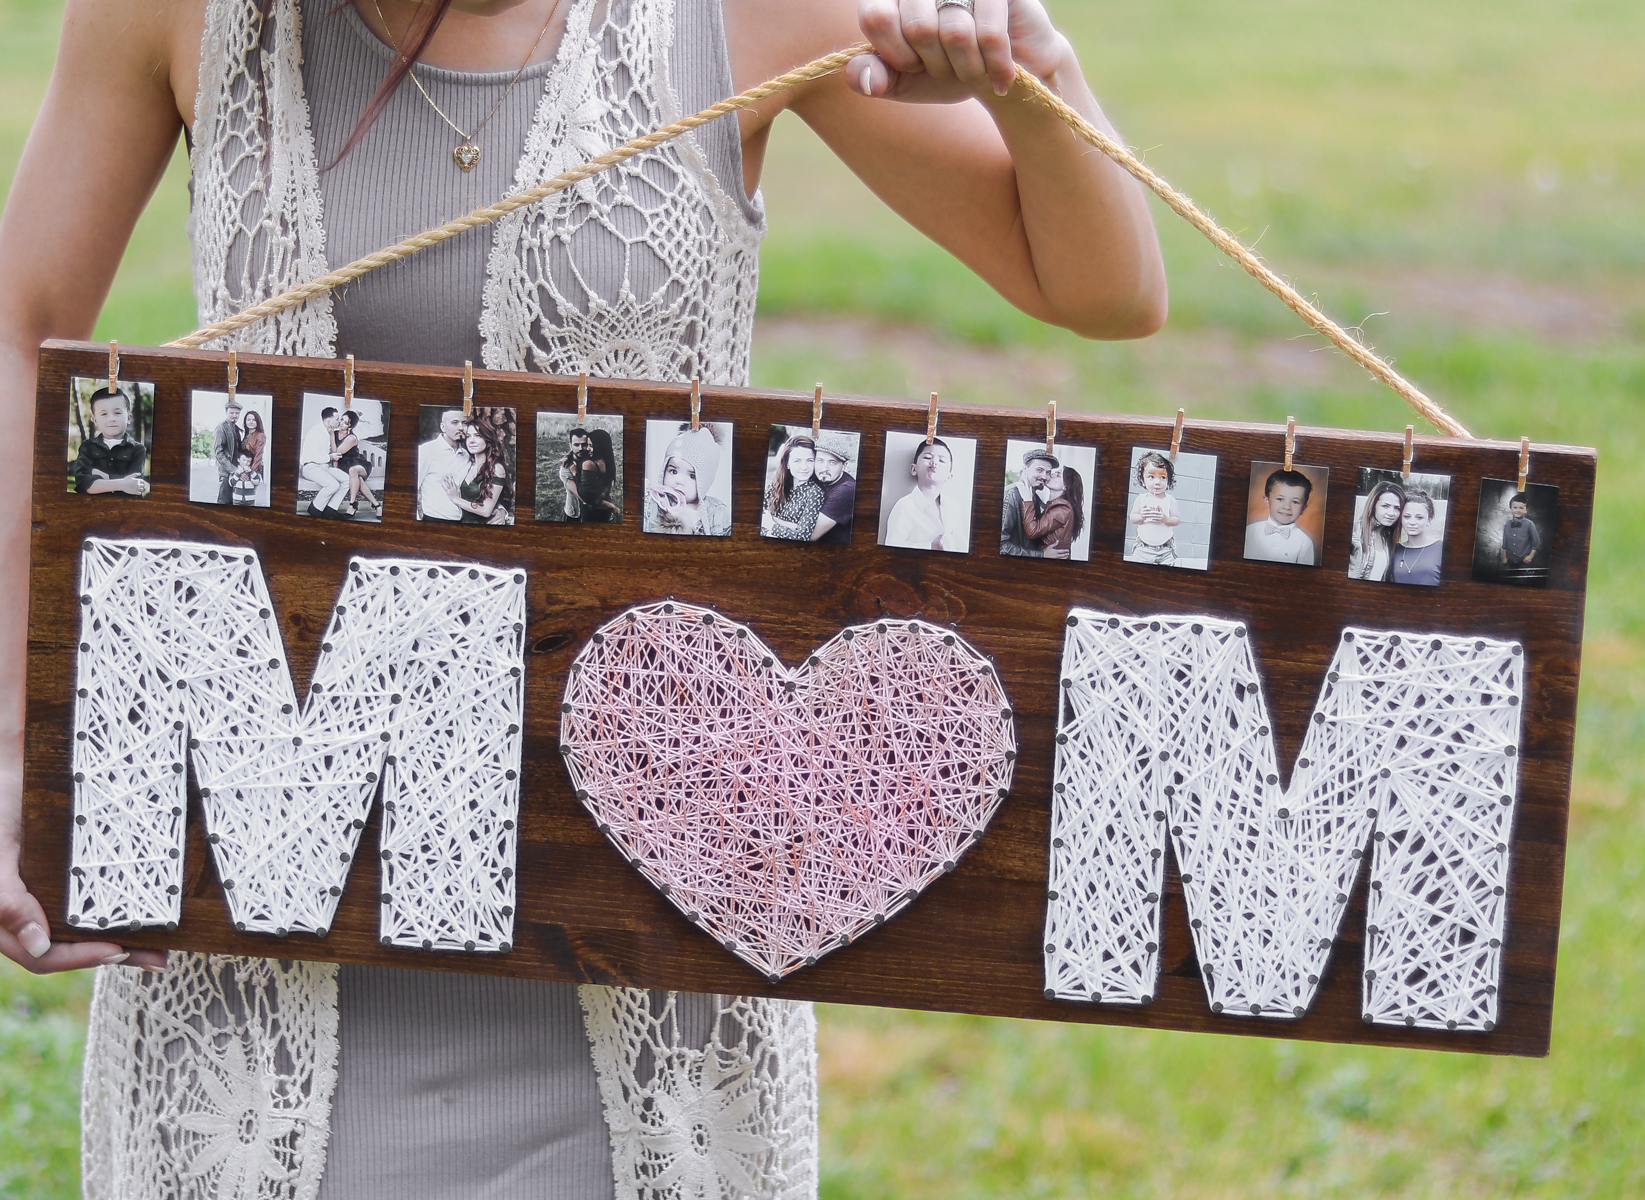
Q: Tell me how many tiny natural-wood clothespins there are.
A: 13